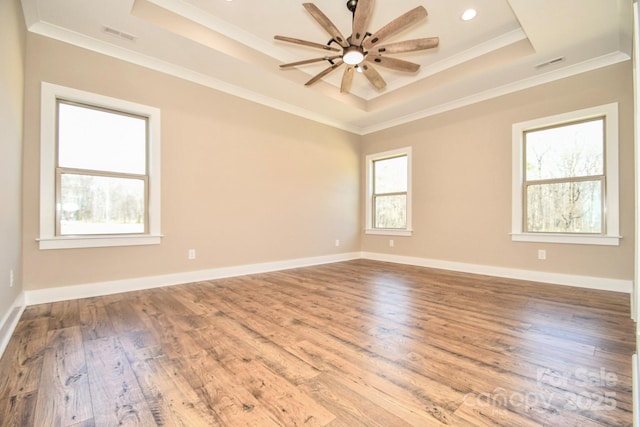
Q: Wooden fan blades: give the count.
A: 10